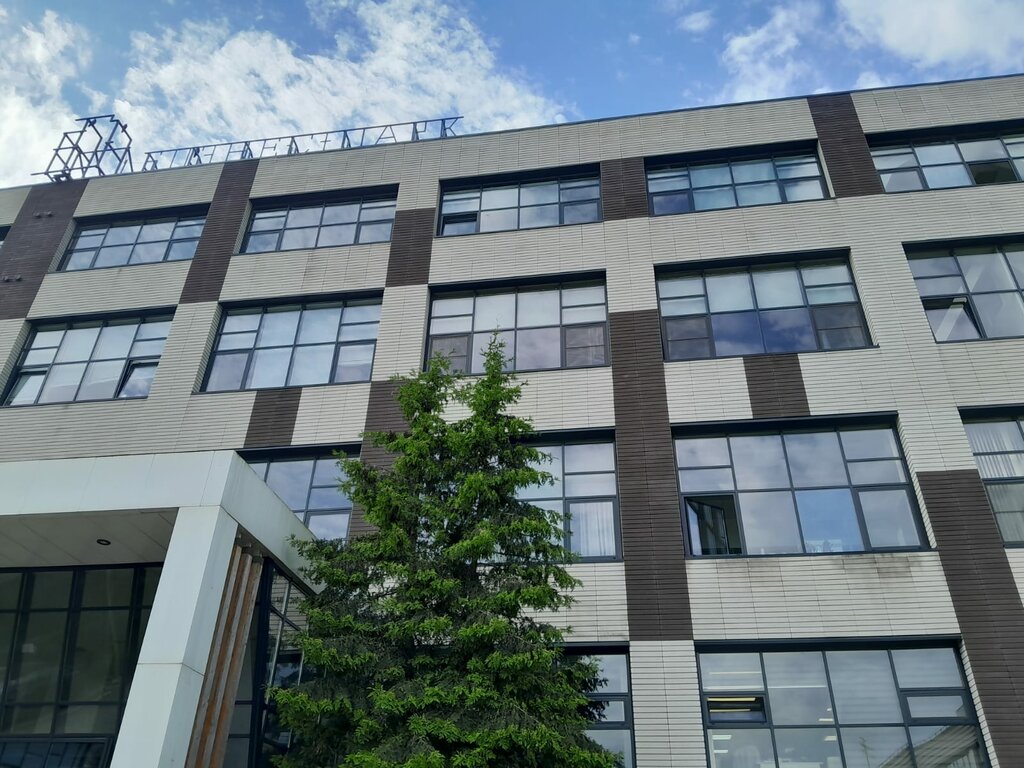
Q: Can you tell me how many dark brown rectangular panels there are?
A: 10